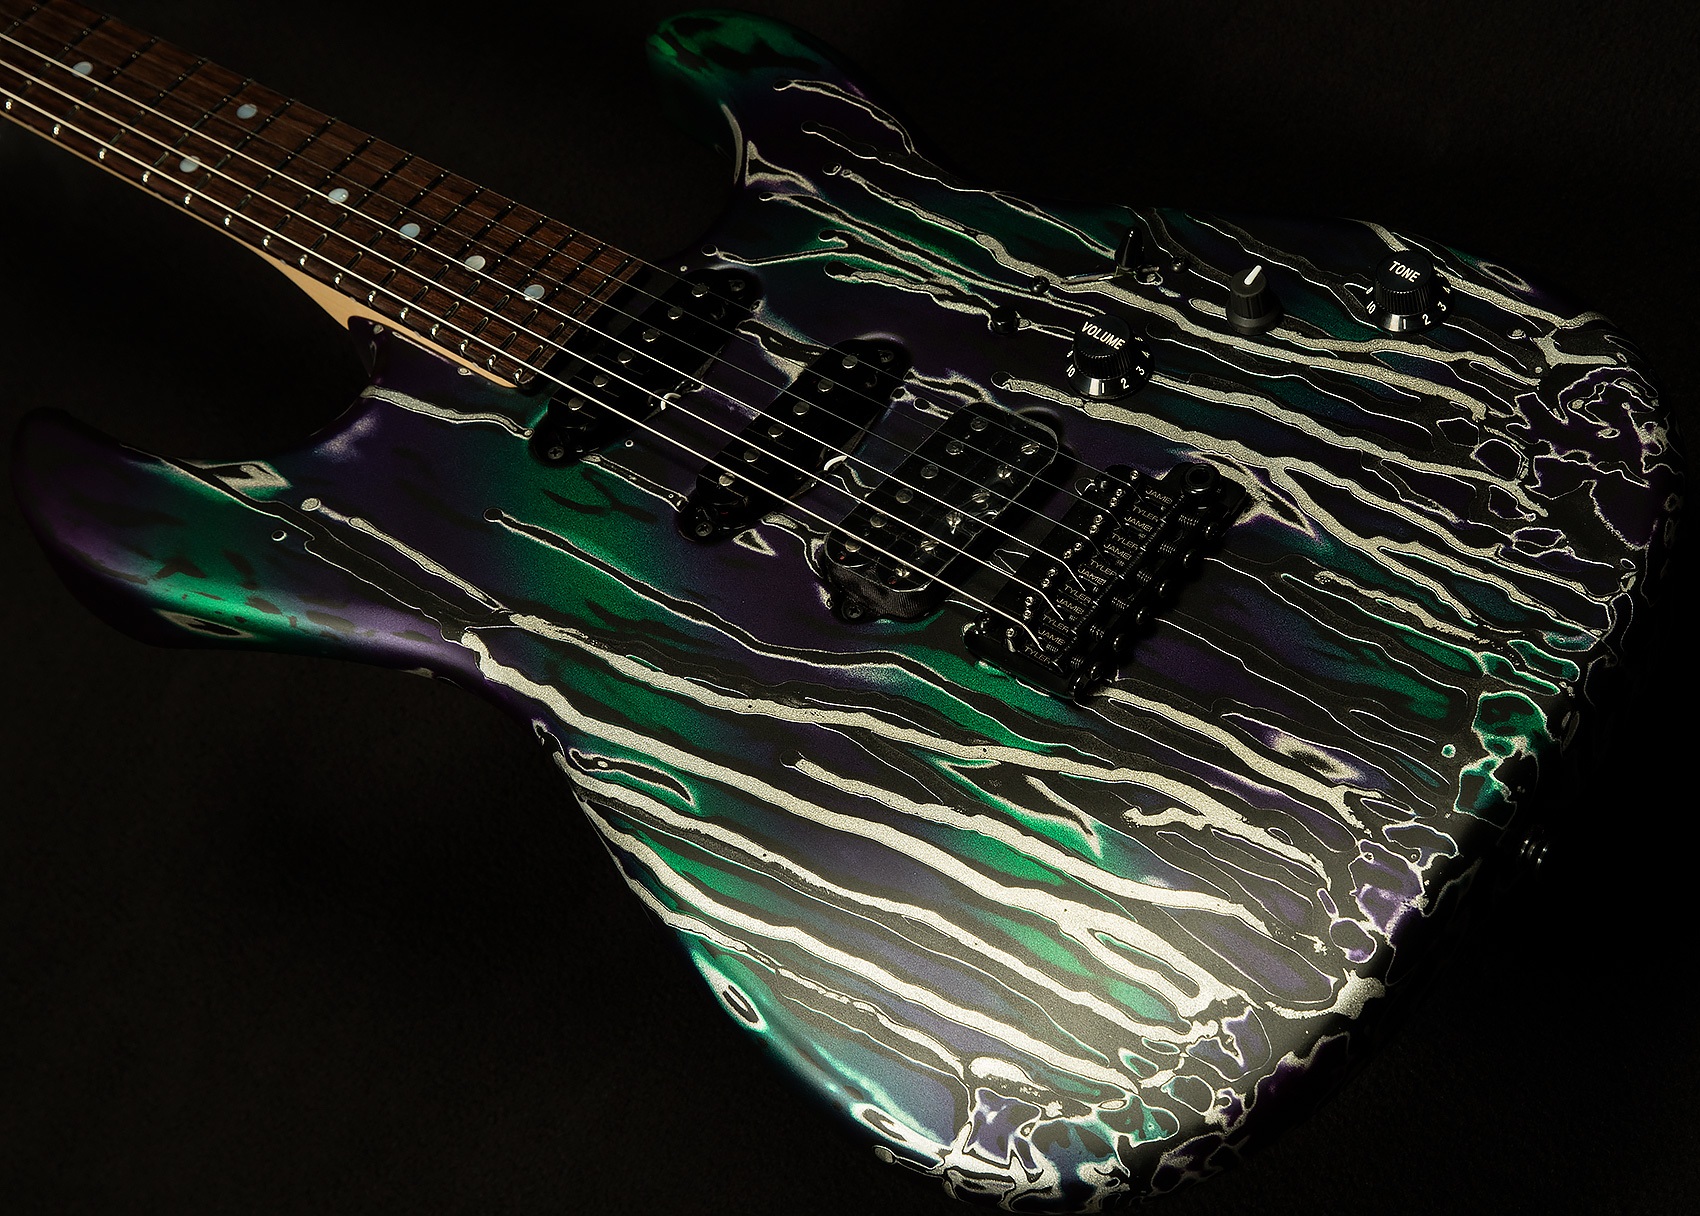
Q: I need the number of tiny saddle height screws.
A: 12